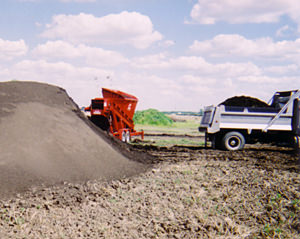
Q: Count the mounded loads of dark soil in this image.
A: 2